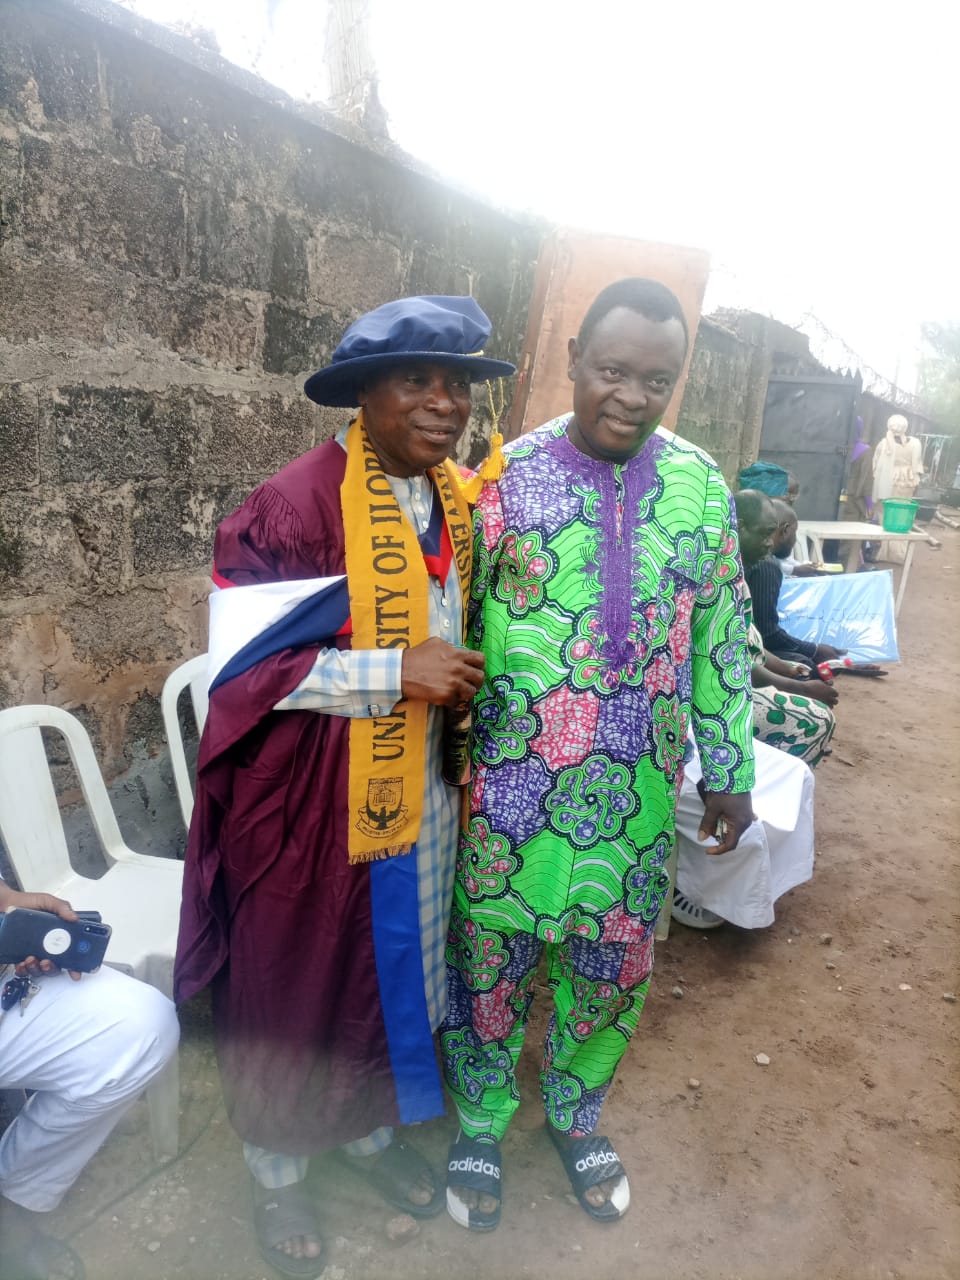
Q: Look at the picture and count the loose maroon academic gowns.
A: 1